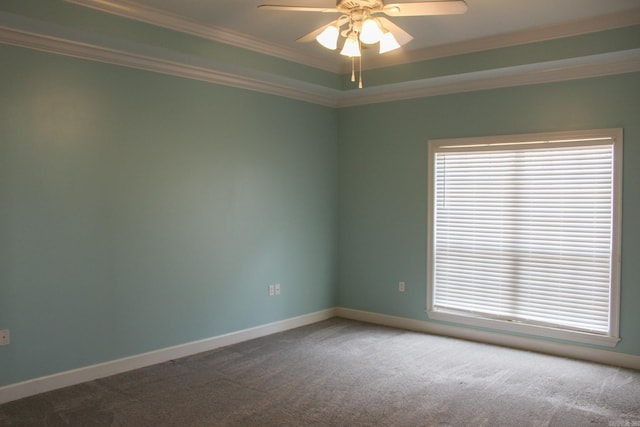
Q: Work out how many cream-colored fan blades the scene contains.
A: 4